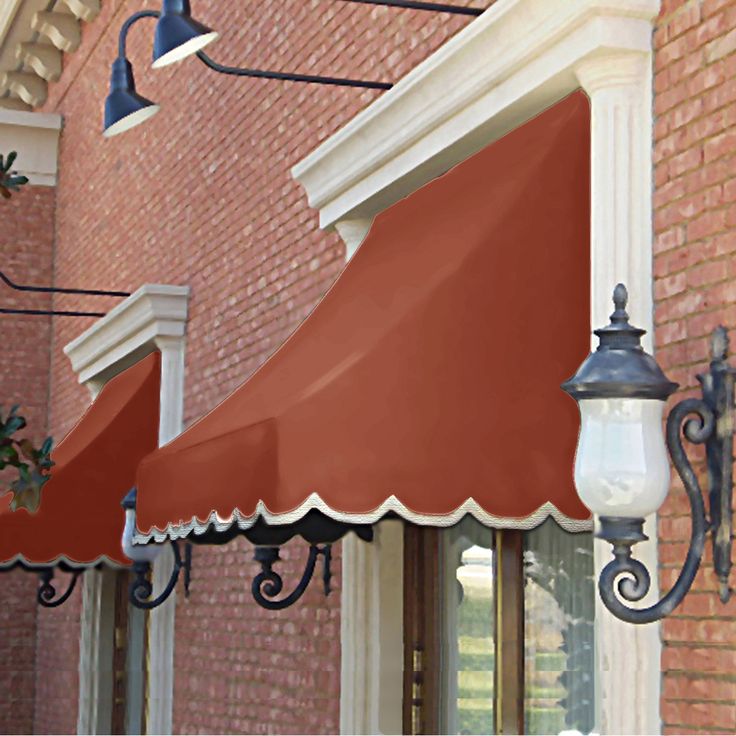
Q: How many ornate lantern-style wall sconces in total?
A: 4